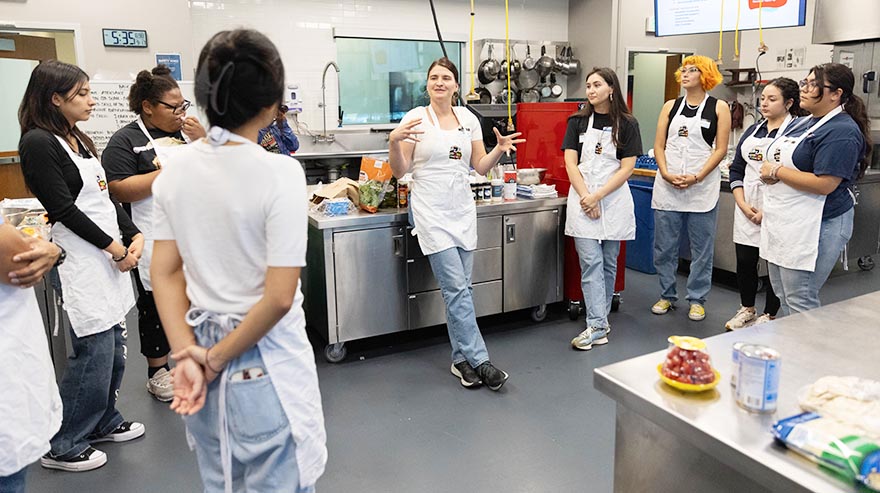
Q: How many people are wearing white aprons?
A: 9